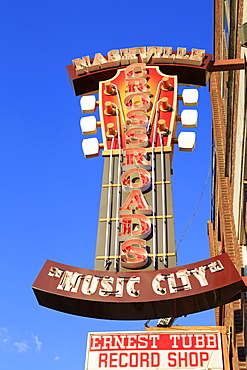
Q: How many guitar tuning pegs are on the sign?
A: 6